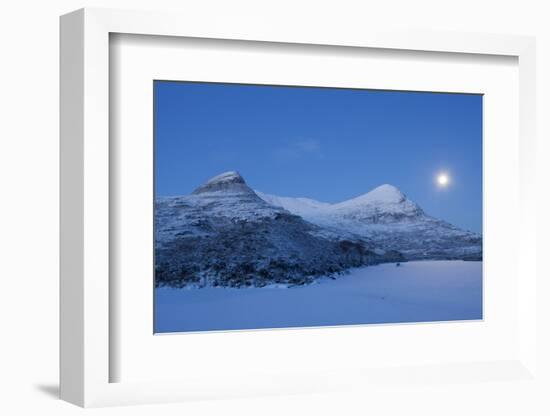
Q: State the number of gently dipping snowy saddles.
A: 1